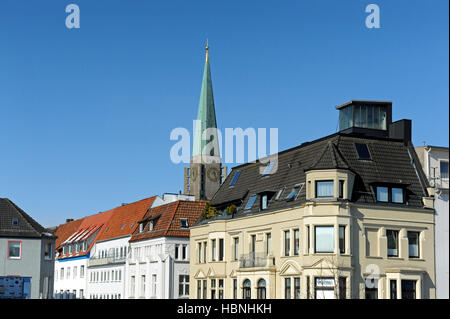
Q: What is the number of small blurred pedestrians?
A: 0